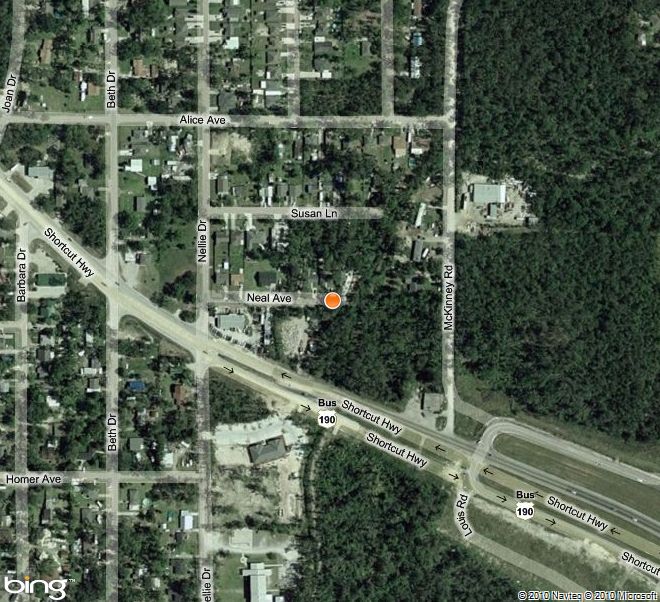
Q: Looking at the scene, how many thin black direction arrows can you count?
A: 10